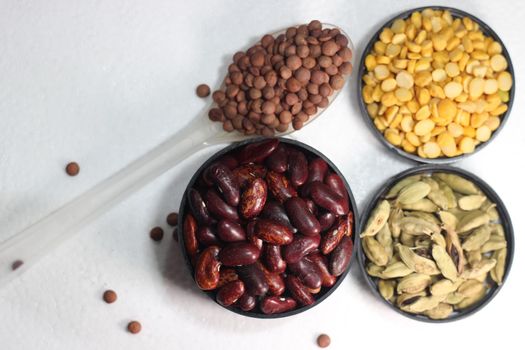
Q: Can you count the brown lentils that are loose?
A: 9